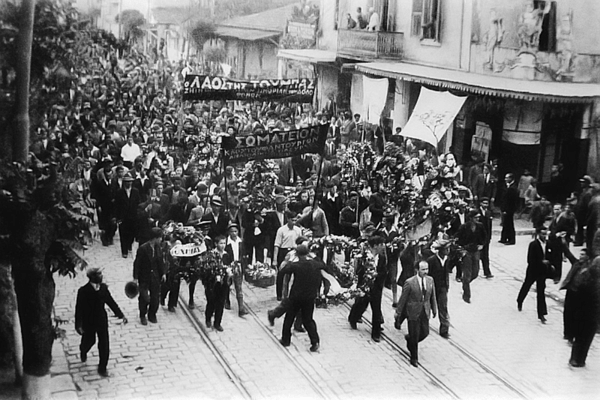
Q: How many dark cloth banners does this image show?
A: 2